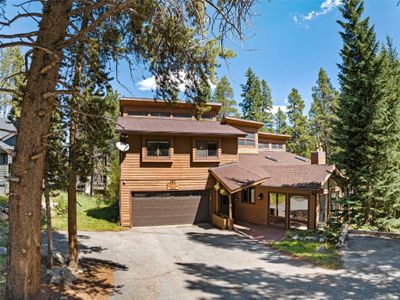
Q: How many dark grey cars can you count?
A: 0